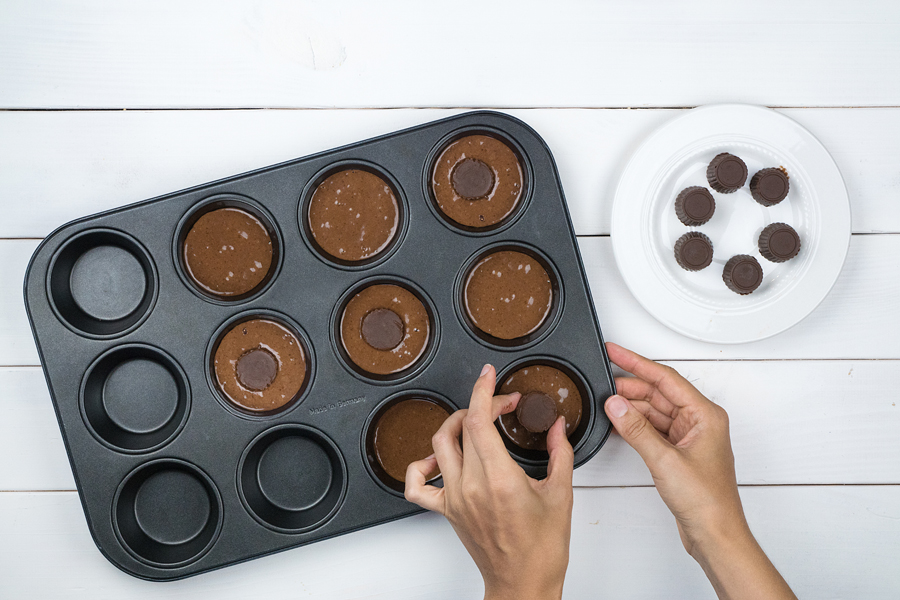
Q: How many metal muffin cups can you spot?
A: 12